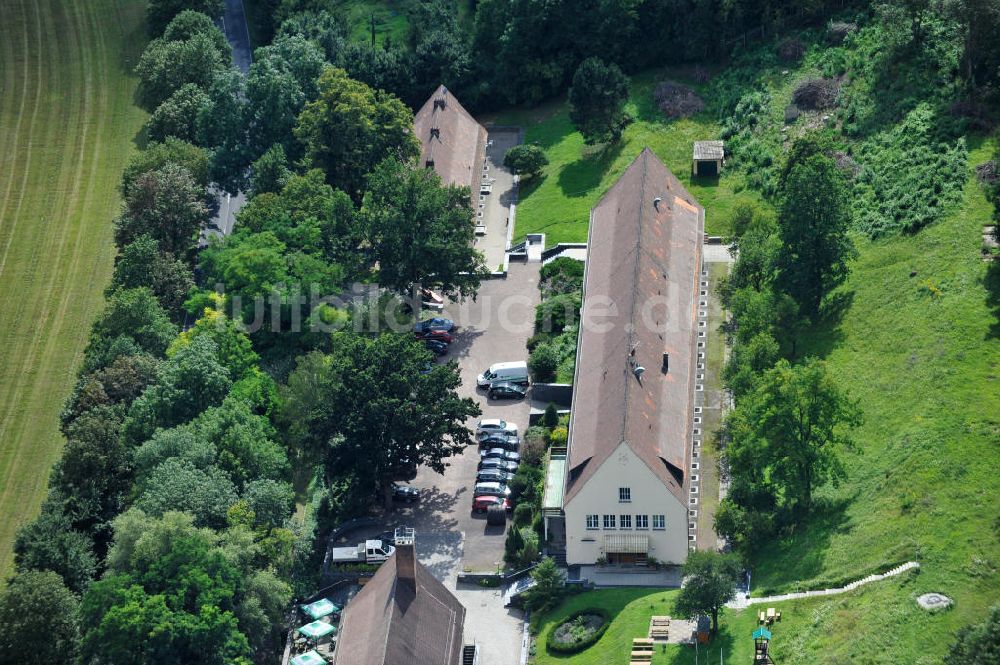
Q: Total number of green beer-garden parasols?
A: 3